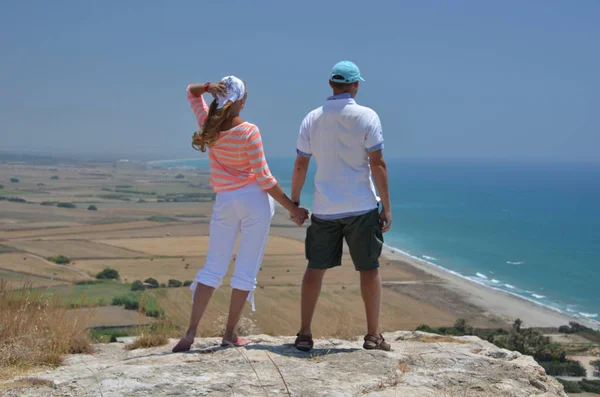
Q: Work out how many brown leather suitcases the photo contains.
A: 0